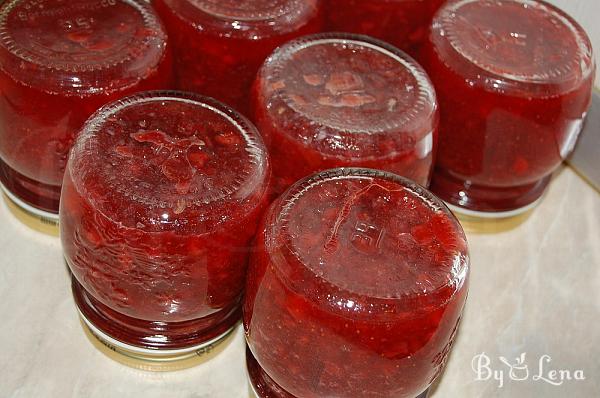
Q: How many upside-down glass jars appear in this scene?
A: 7